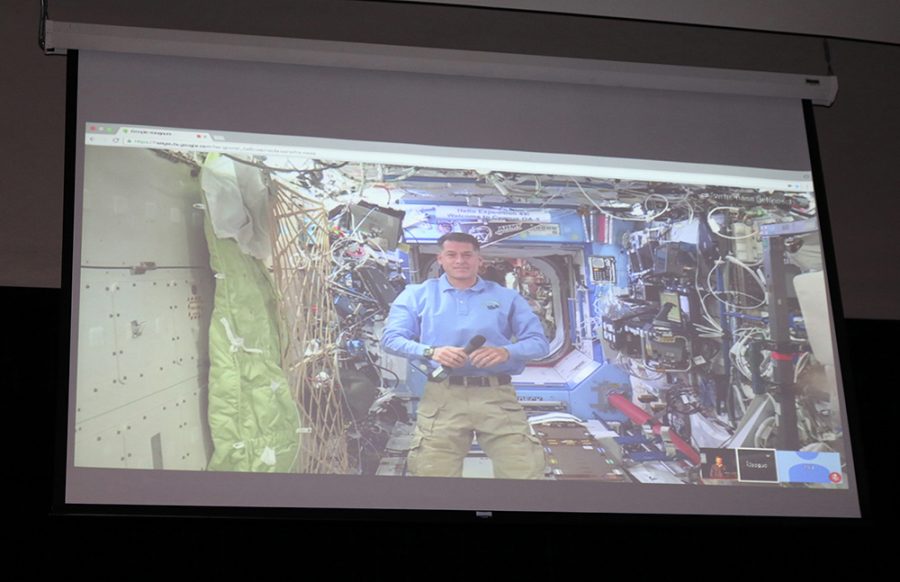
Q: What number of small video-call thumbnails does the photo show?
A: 3